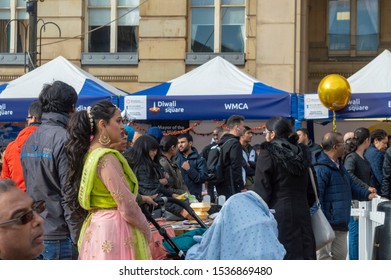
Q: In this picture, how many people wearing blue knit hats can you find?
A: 2